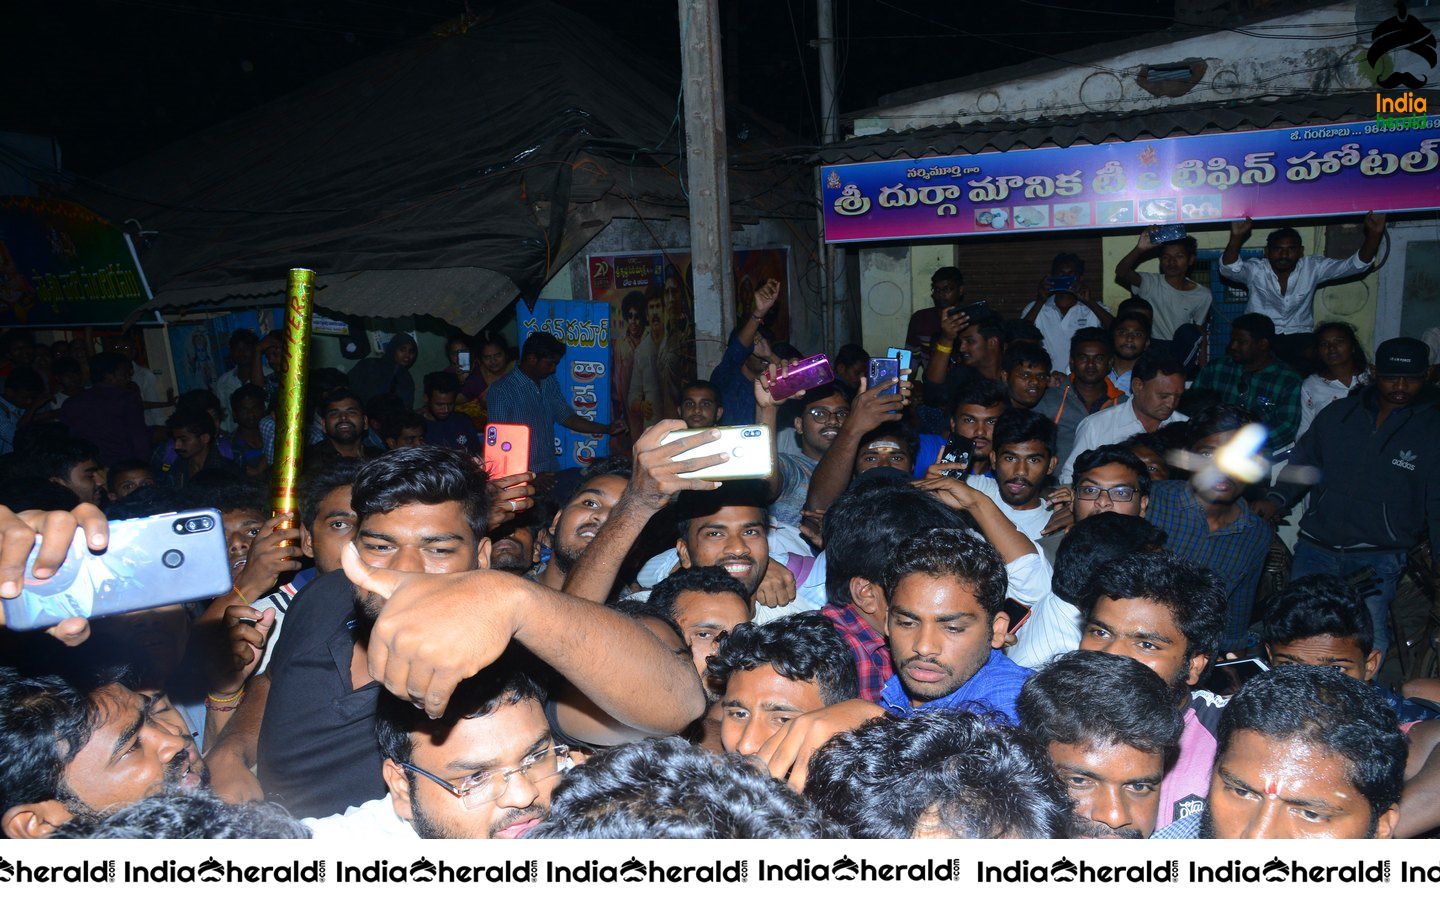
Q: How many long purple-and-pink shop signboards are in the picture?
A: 1